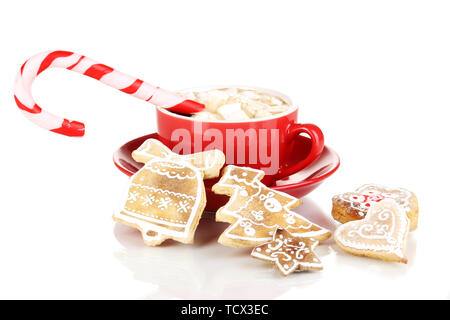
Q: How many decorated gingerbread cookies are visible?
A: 5